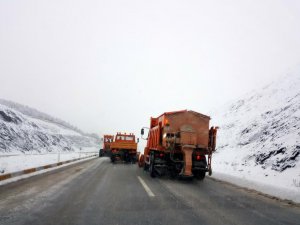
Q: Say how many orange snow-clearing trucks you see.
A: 3